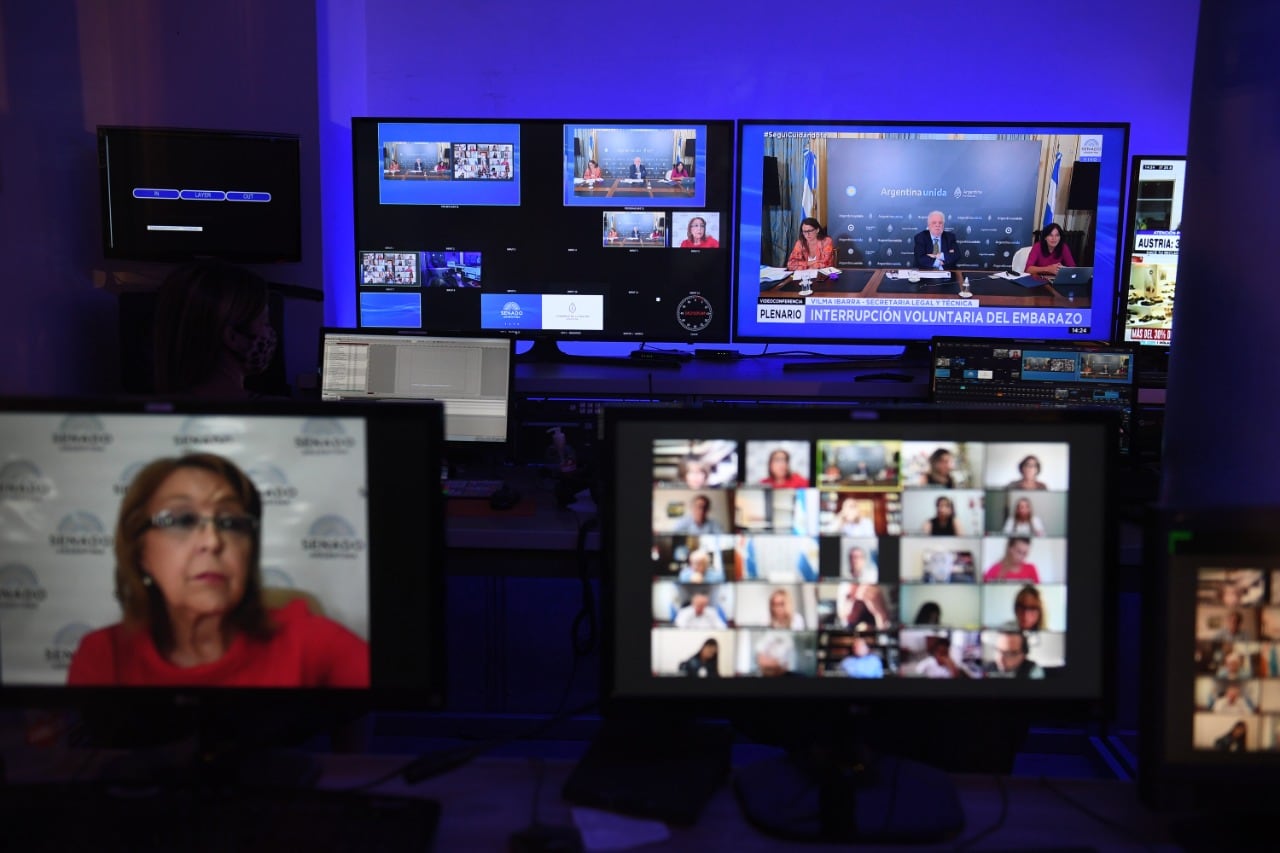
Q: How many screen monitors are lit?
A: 9